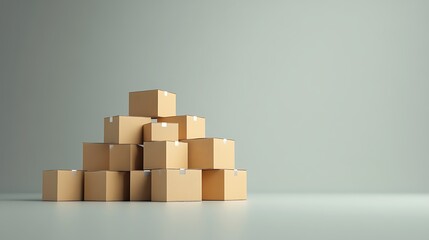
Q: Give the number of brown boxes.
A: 13